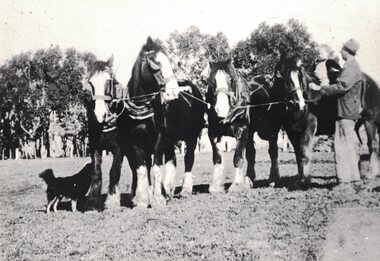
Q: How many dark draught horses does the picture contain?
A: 4